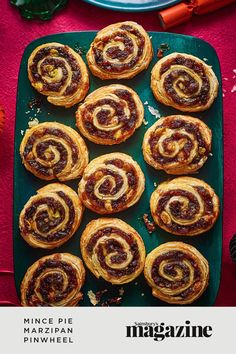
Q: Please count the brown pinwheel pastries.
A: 12